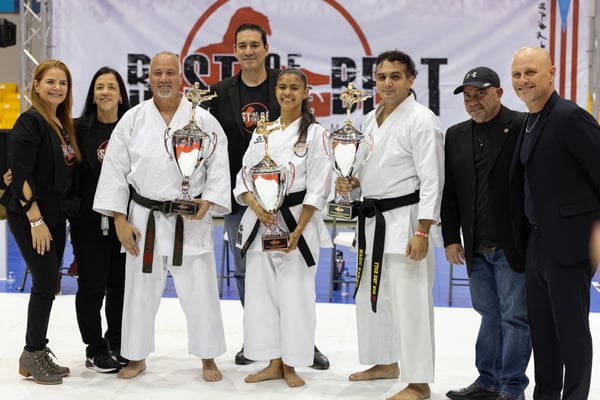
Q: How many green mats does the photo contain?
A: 0